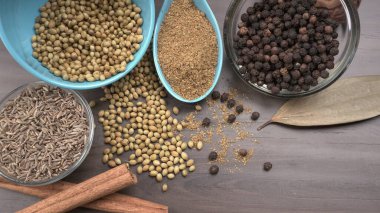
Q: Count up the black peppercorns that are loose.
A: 11